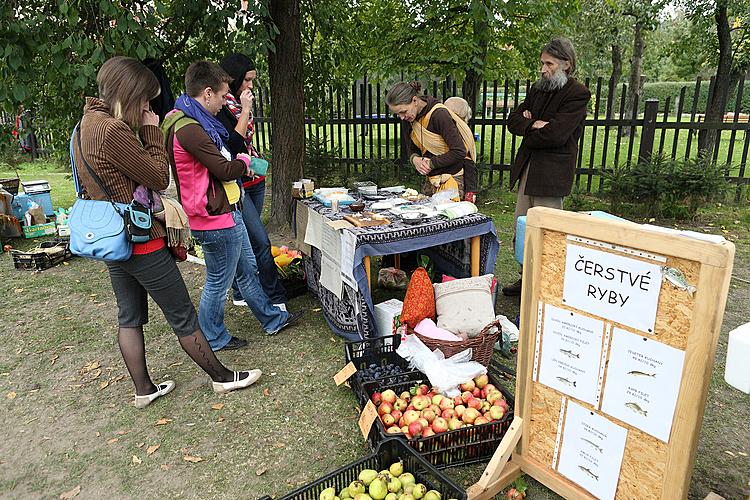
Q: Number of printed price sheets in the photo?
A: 3